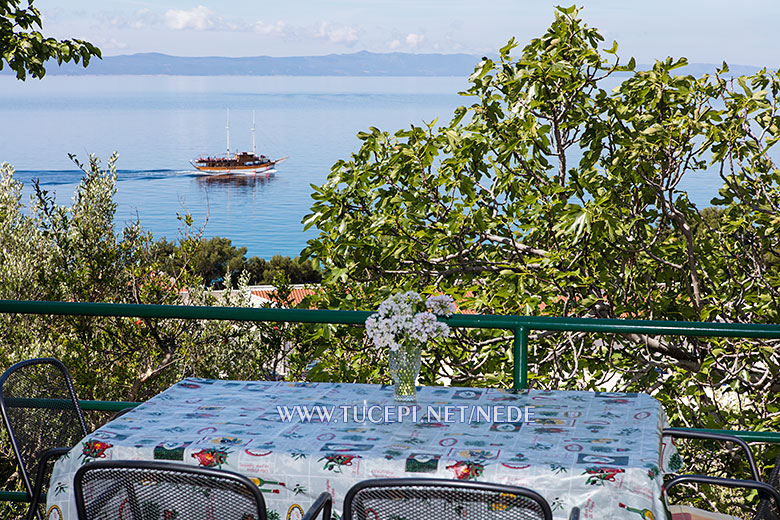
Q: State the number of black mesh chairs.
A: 4